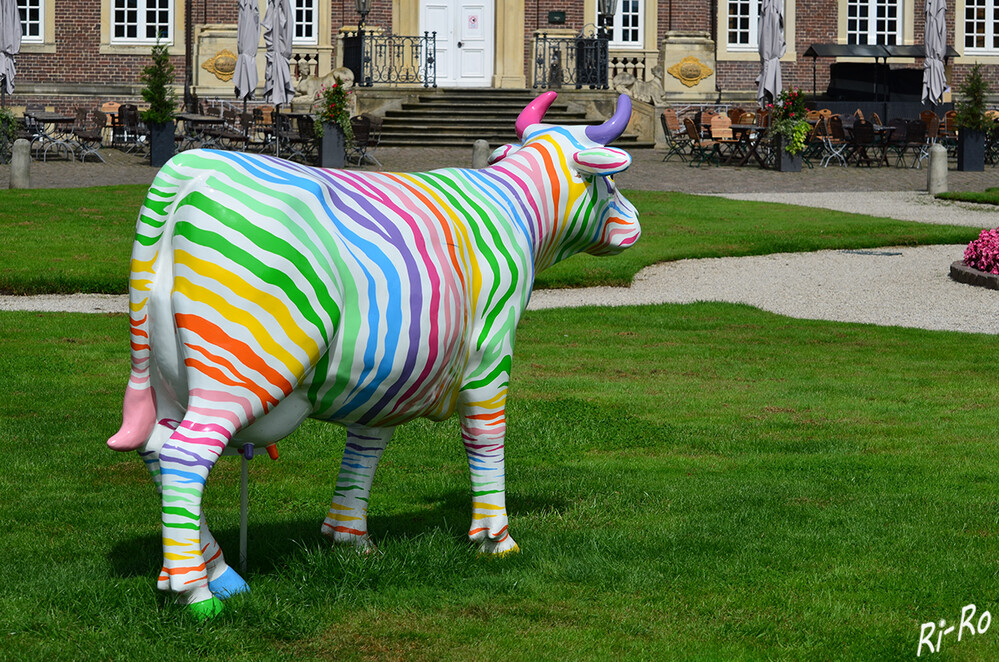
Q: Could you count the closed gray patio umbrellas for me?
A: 5